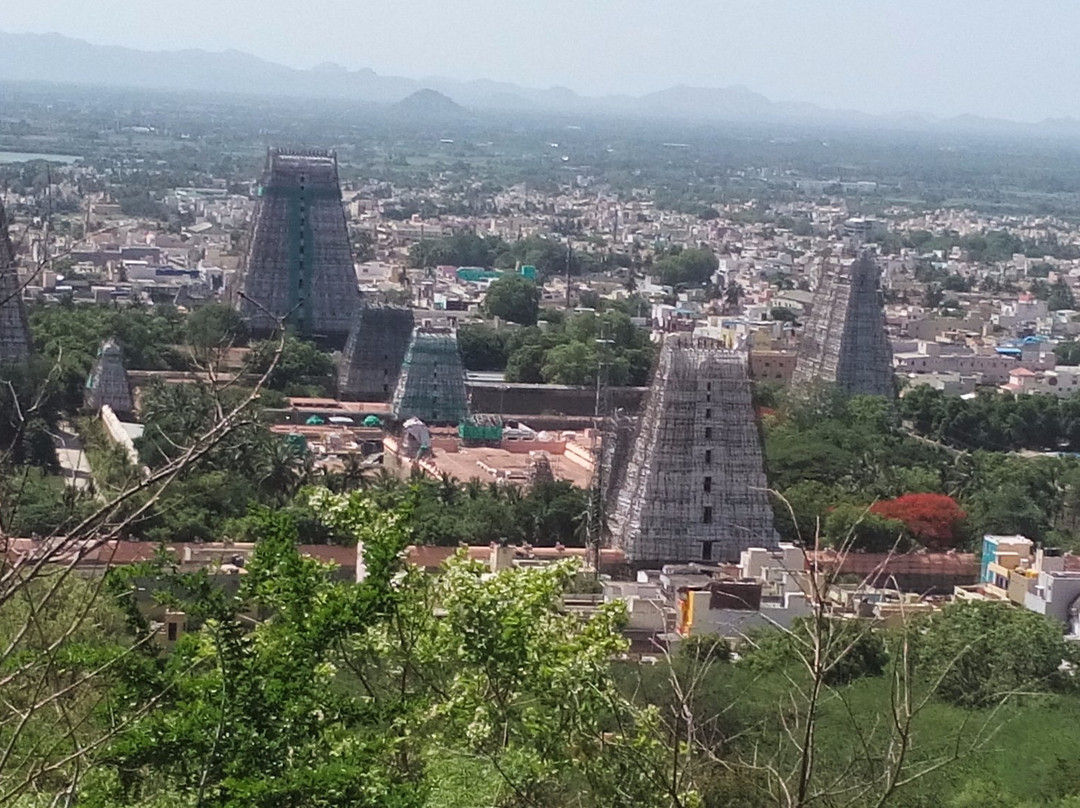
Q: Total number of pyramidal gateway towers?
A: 7